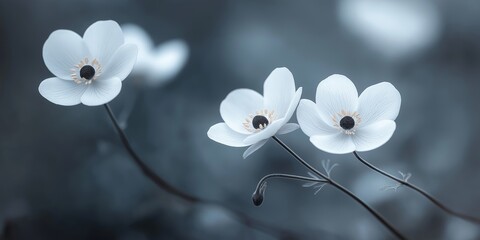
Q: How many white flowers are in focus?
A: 3